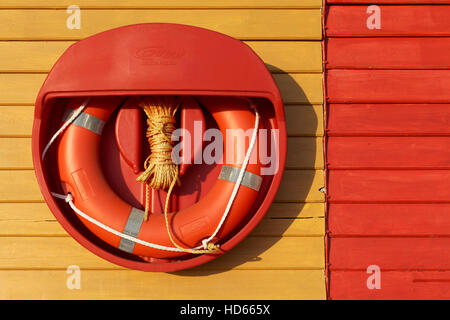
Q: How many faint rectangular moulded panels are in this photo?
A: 2